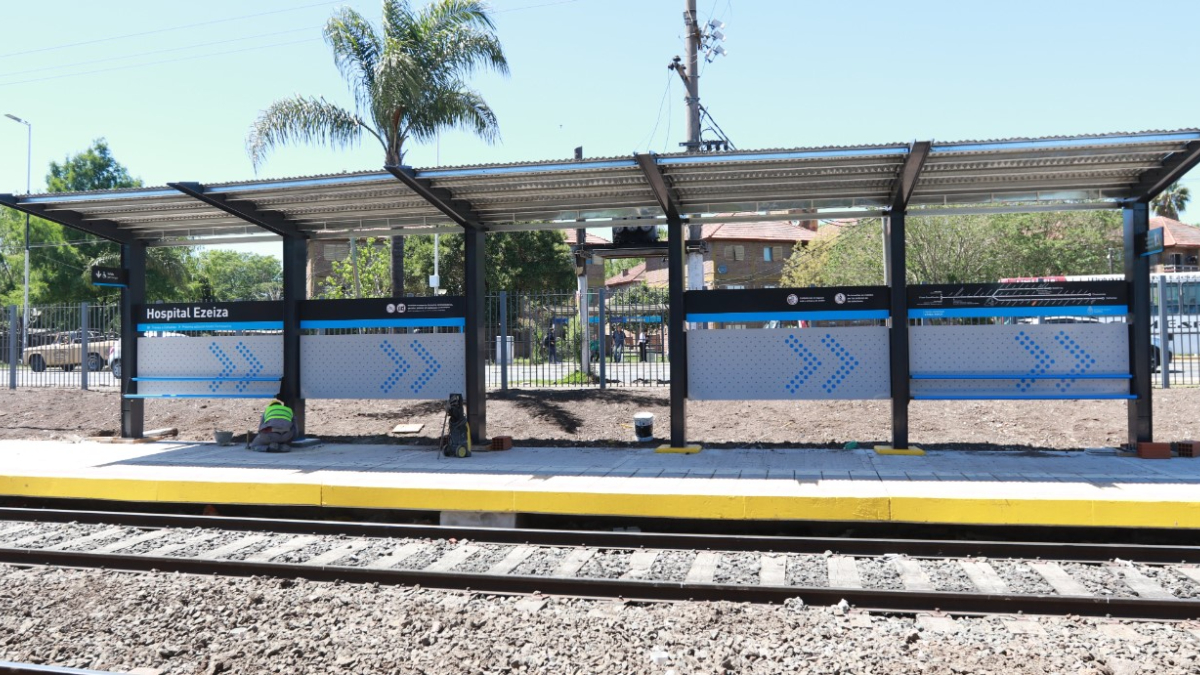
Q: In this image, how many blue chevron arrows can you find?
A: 8